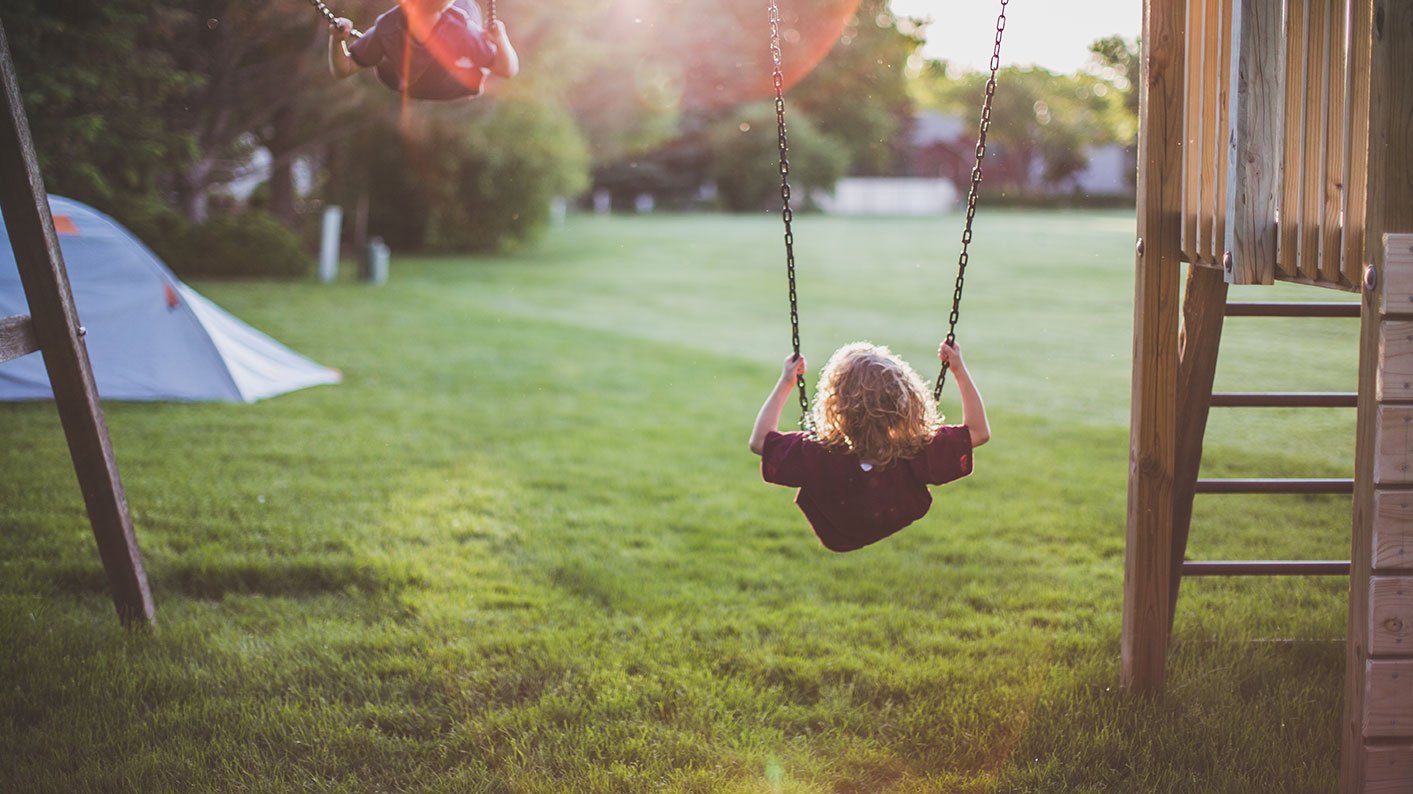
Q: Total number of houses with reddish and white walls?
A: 1